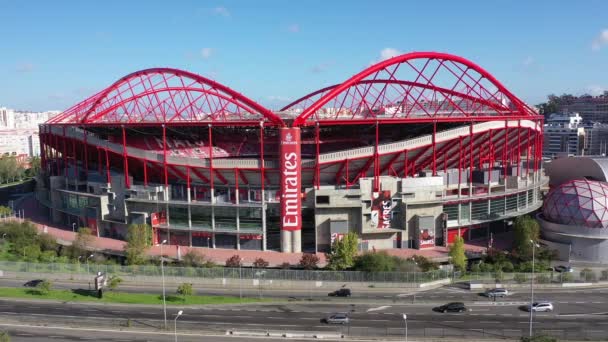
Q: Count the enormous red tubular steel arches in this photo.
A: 4